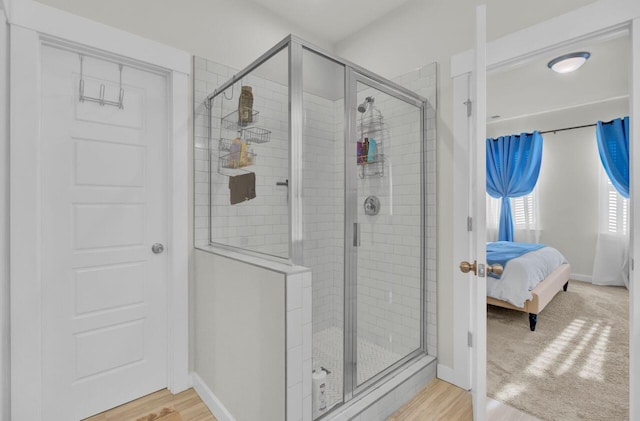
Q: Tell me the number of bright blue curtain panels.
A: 2